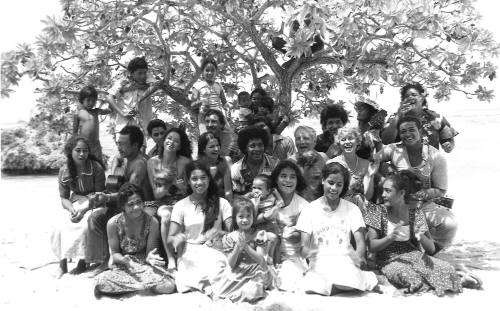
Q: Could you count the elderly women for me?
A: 1